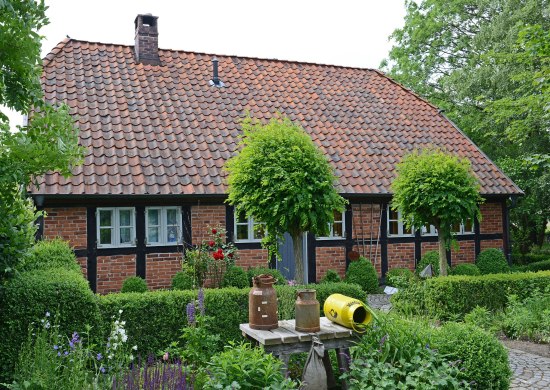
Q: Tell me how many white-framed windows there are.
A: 7